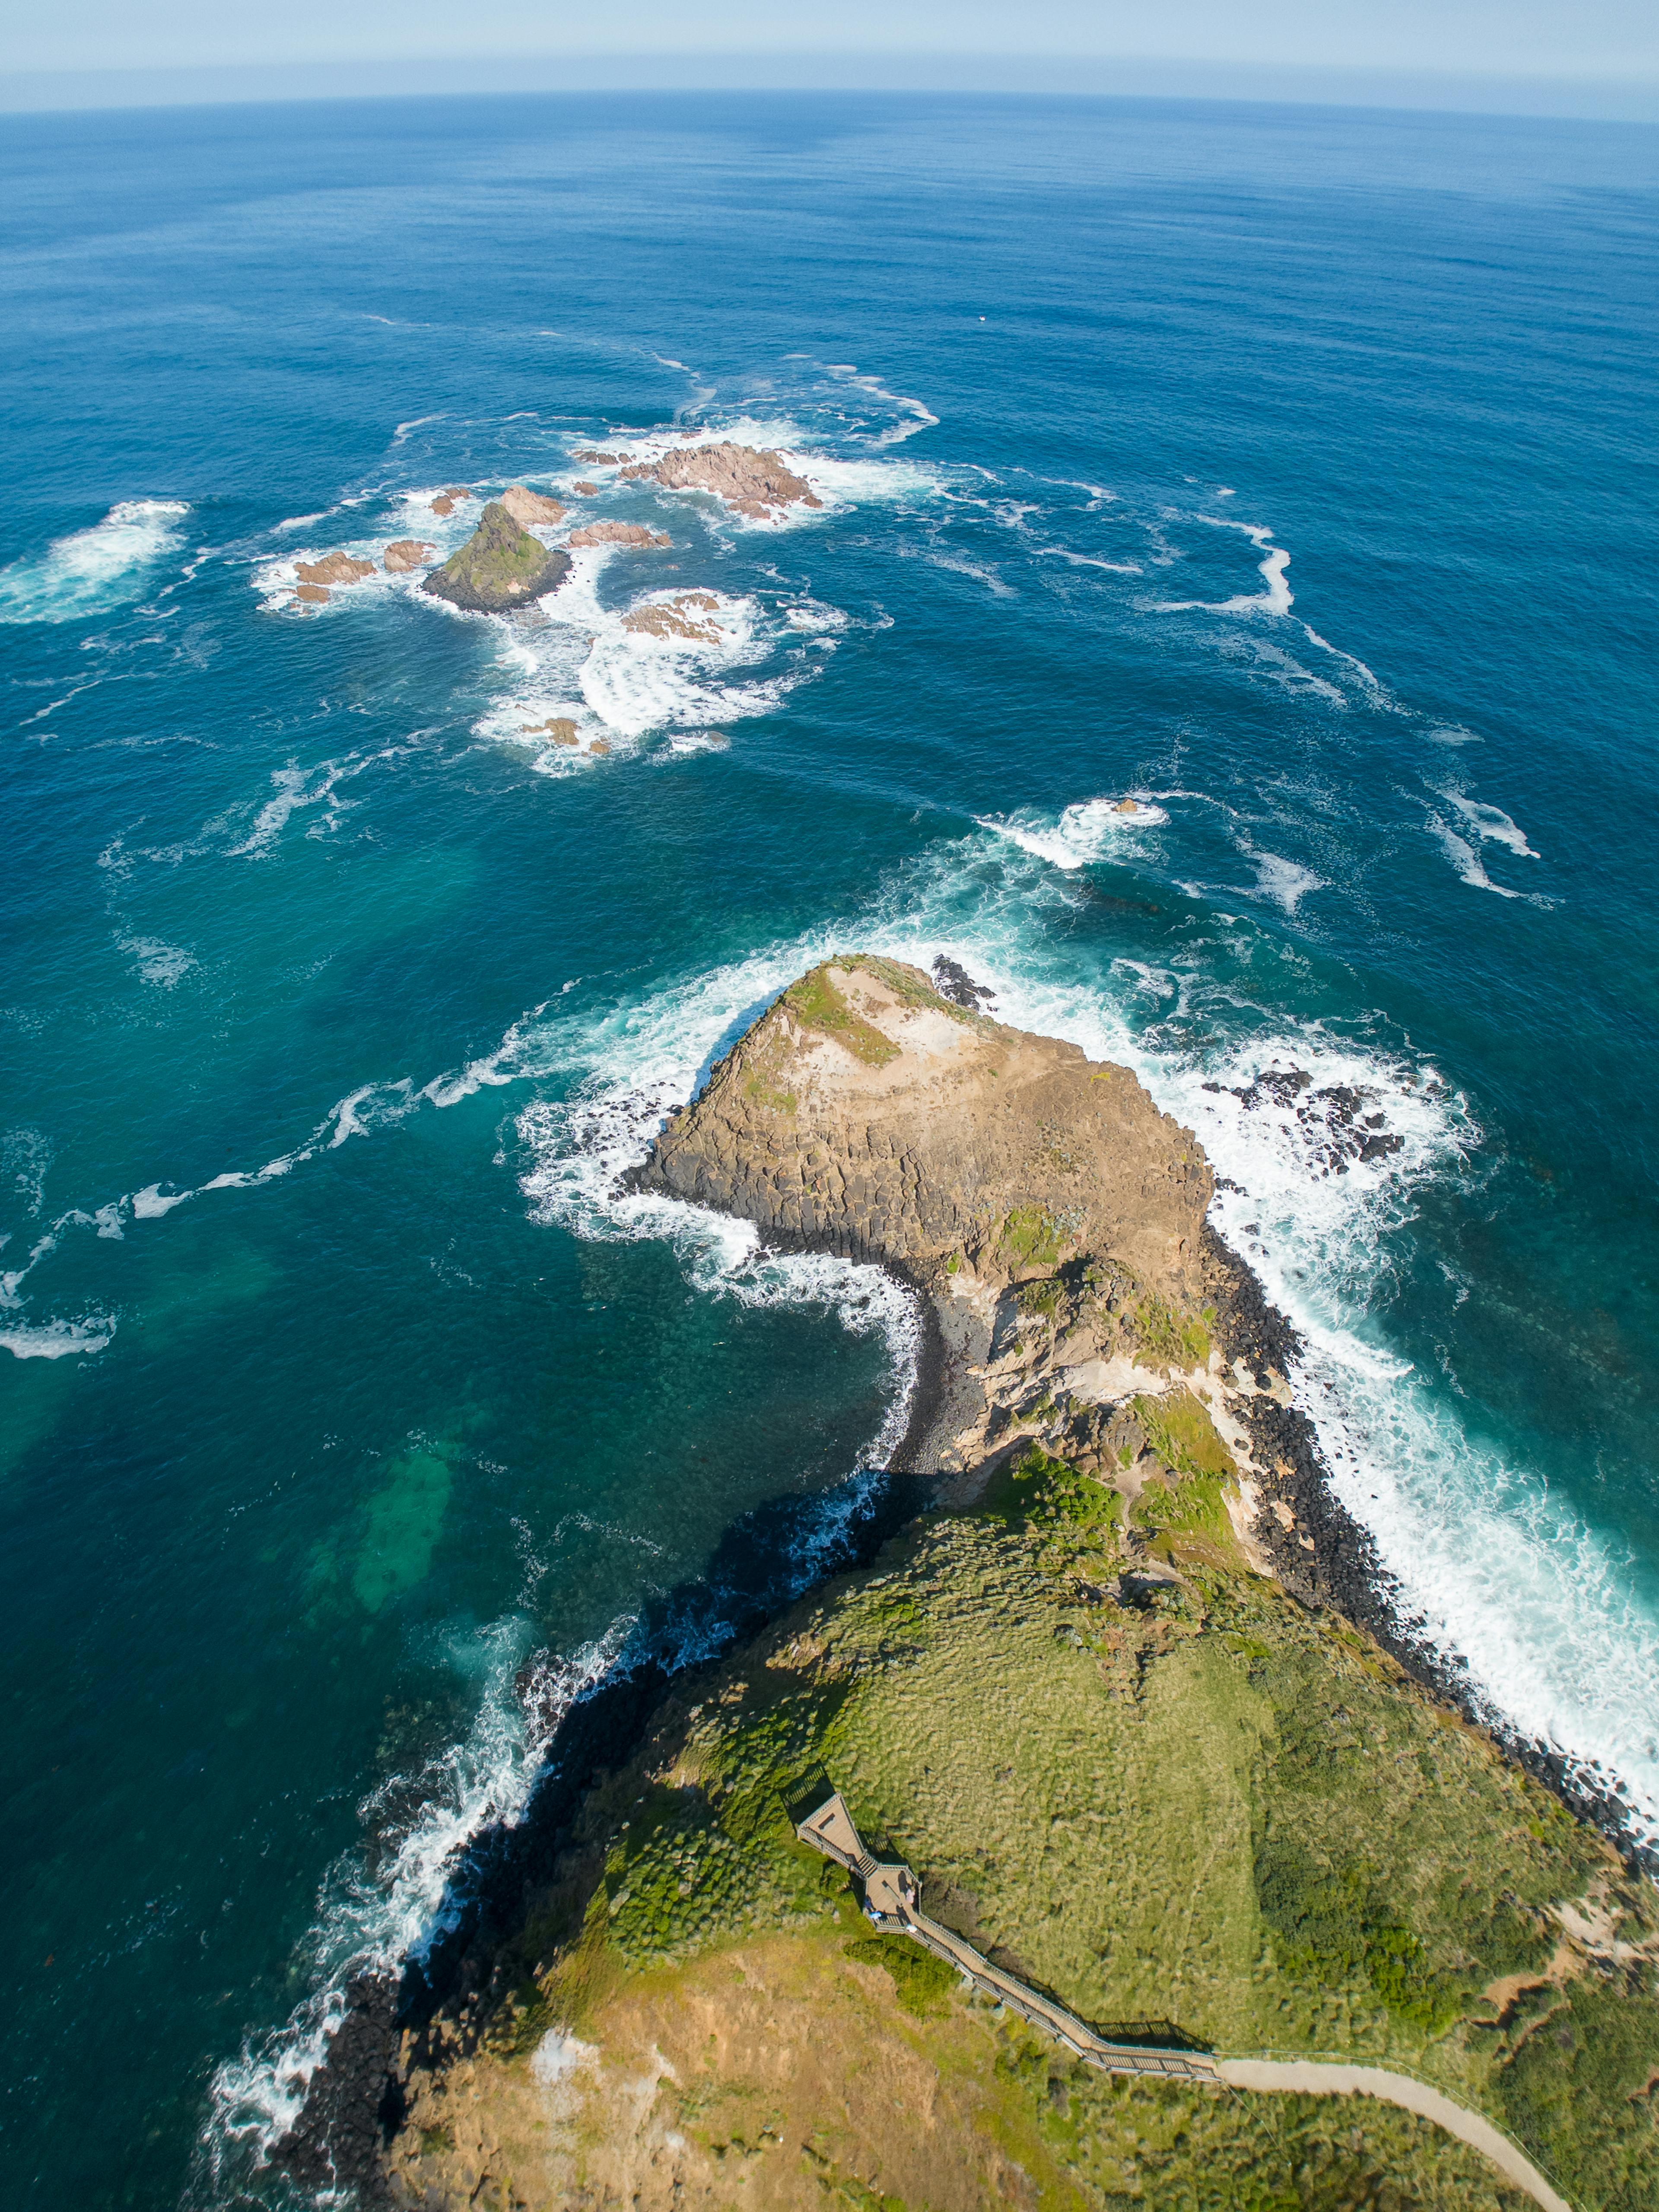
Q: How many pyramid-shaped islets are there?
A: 1